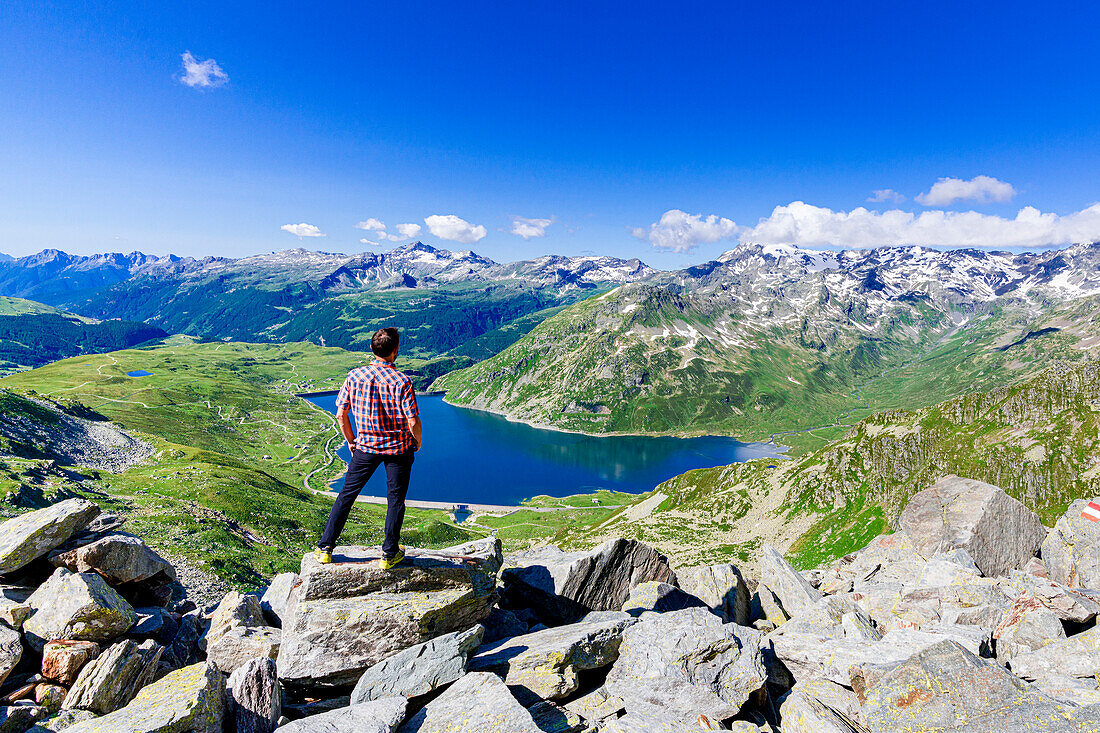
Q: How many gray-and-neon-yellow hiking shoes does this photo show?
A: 2